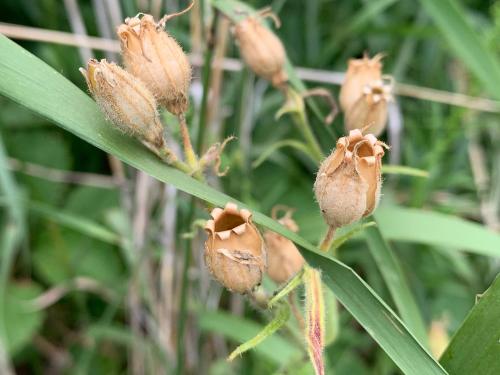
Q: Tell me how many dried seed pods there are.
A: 8